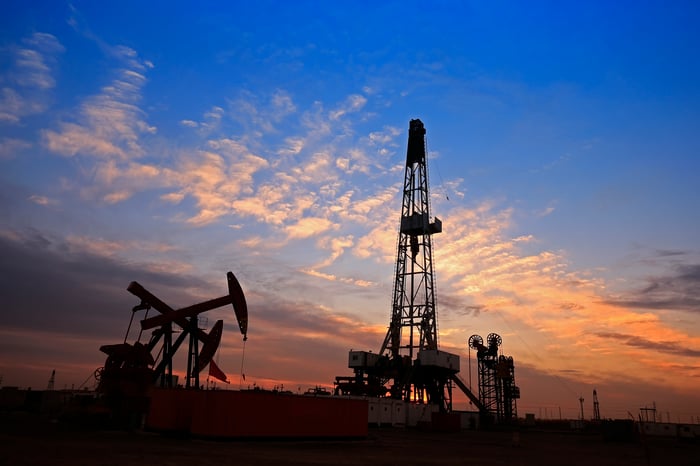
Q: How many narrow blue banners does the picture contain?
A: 0